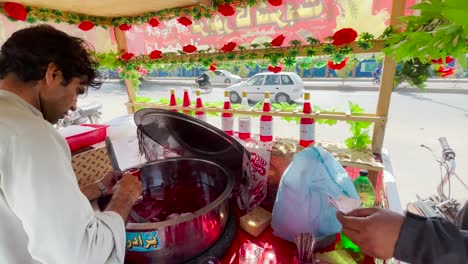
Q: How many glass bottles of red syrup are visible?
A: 7